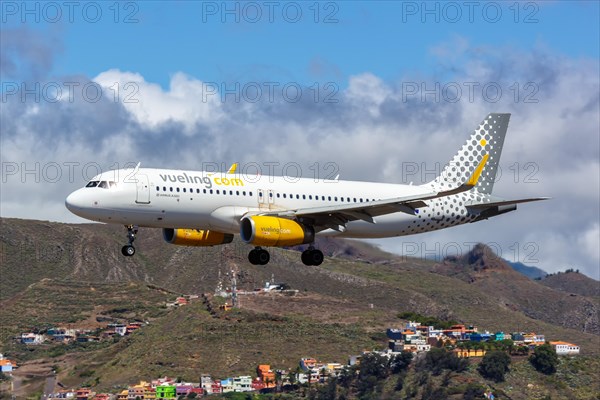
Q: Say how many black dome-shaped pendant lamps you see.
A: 0